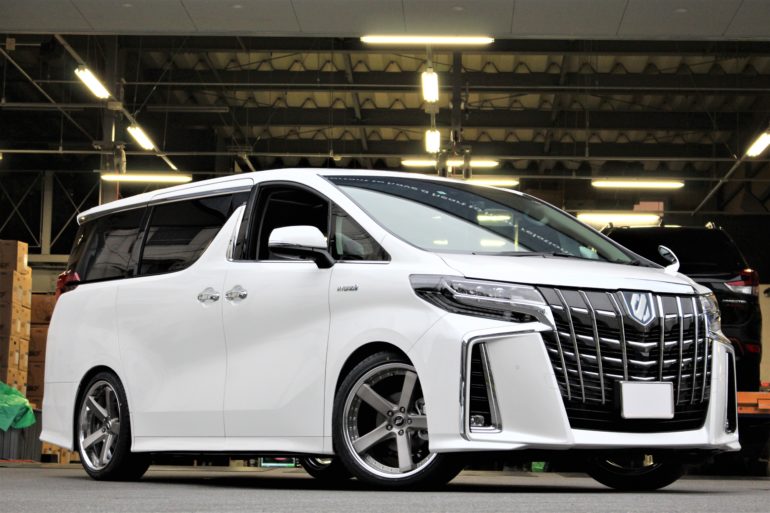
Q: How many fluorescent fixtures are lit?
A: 11